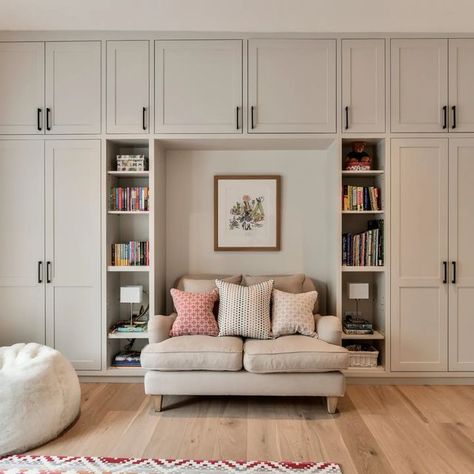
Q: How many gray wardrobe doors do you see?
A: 12